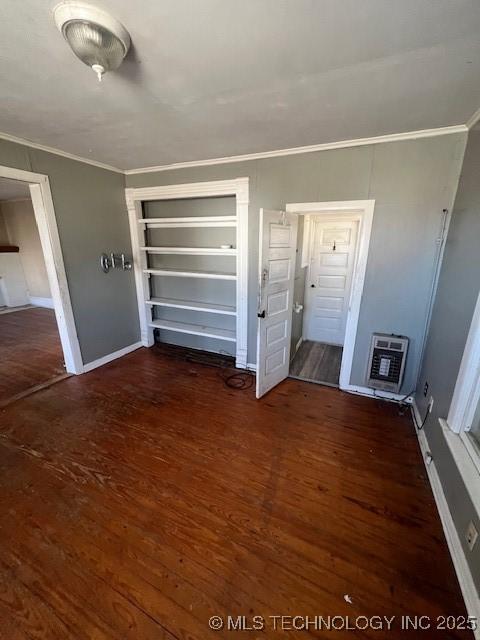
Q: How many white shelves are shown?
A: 5